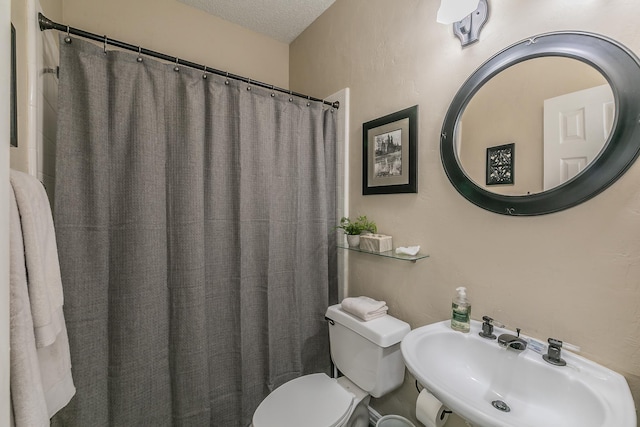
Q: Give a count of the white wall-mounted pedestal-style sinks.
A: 1